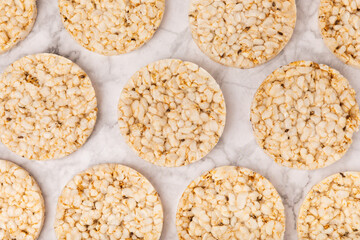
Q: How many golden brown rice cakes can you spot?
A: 11